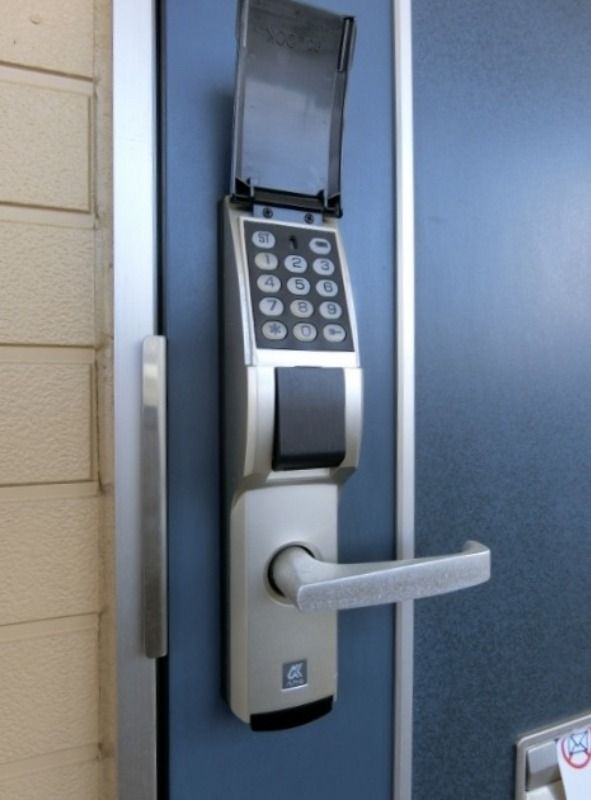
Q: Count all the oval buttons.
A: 14